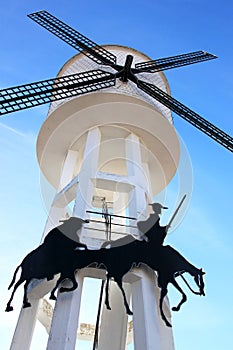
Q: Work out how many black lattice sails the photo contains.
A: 4